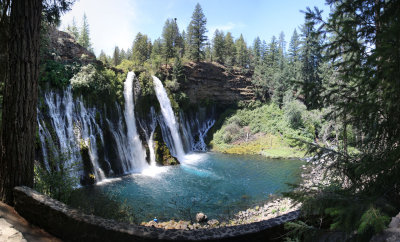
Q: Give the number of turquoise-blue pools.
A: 1